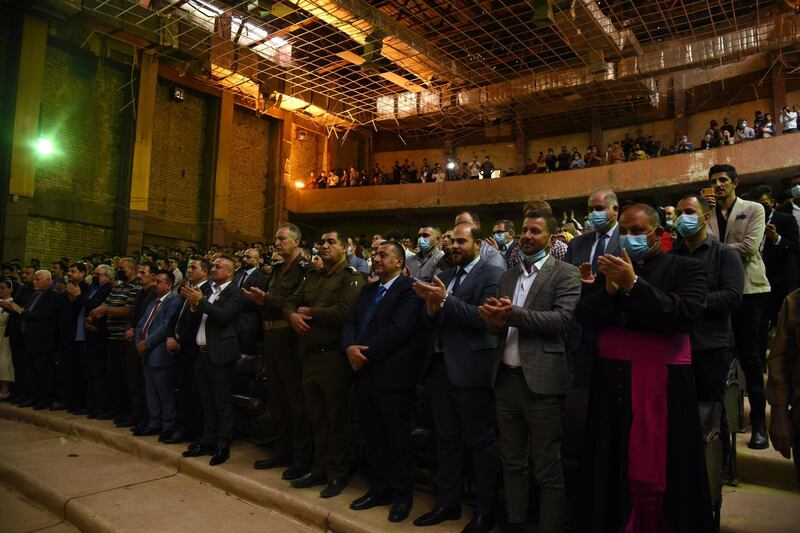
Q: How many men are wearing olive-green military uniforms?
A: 2